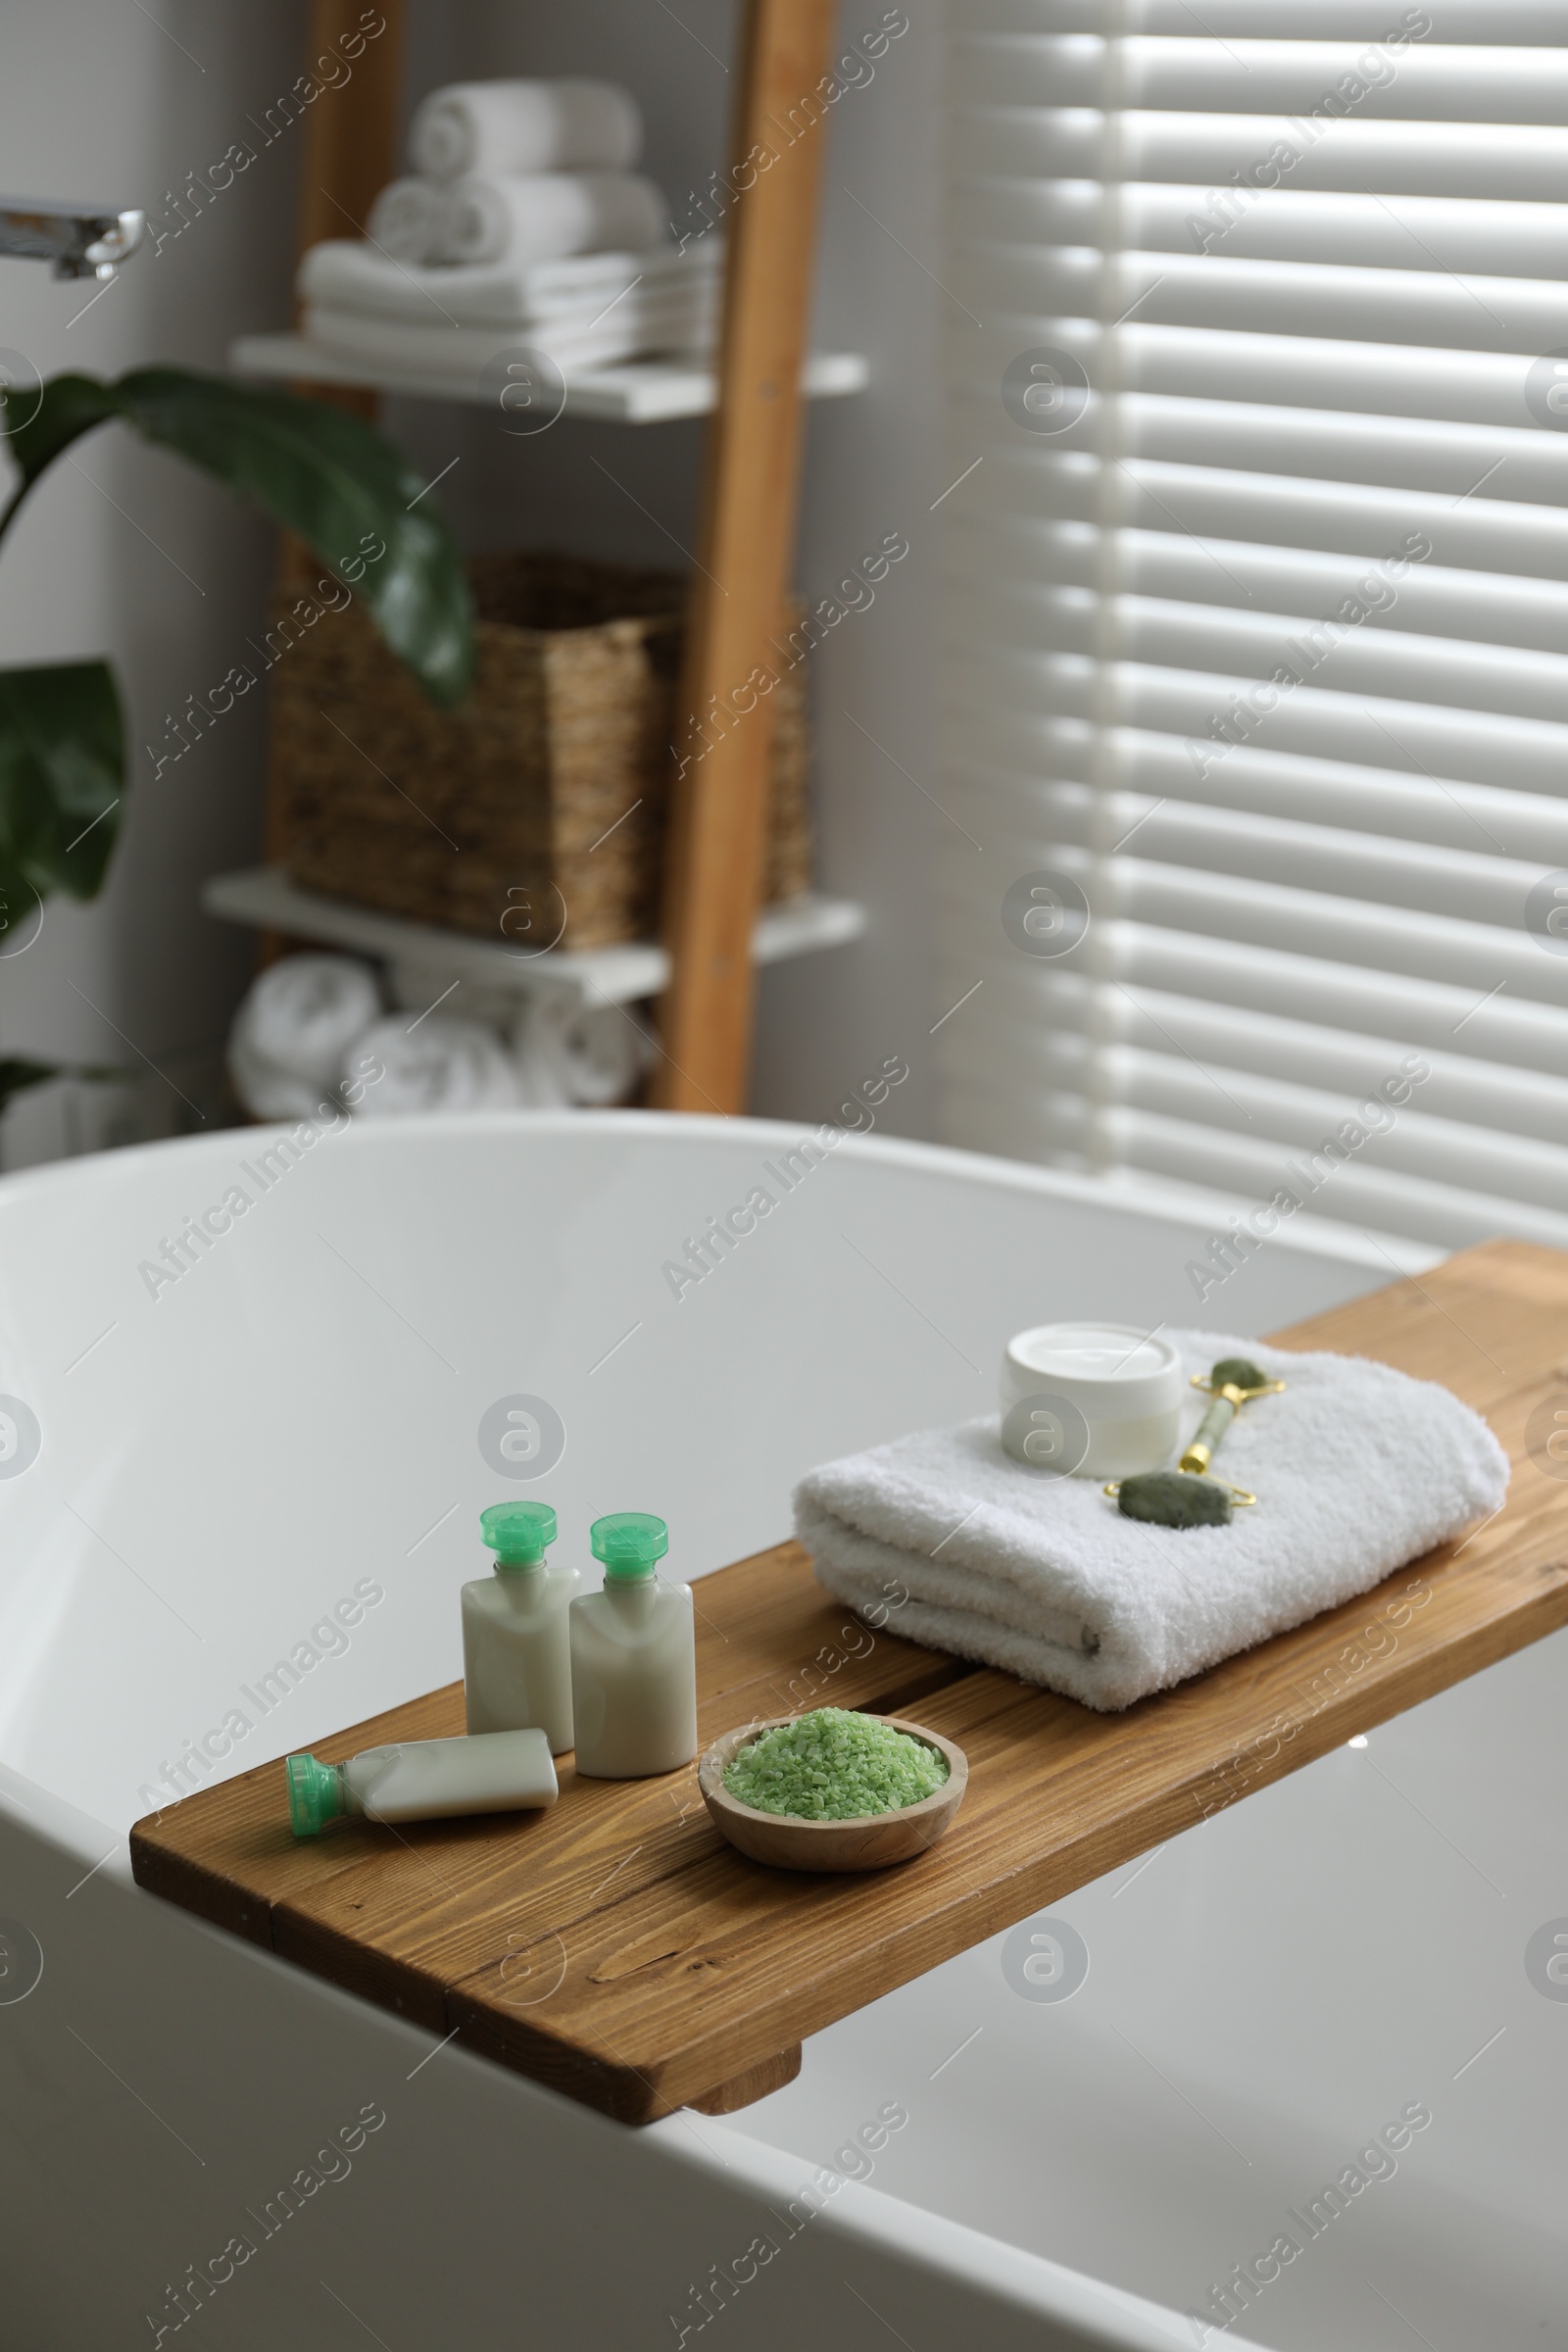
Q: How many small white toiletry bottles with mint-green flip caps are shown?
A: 3